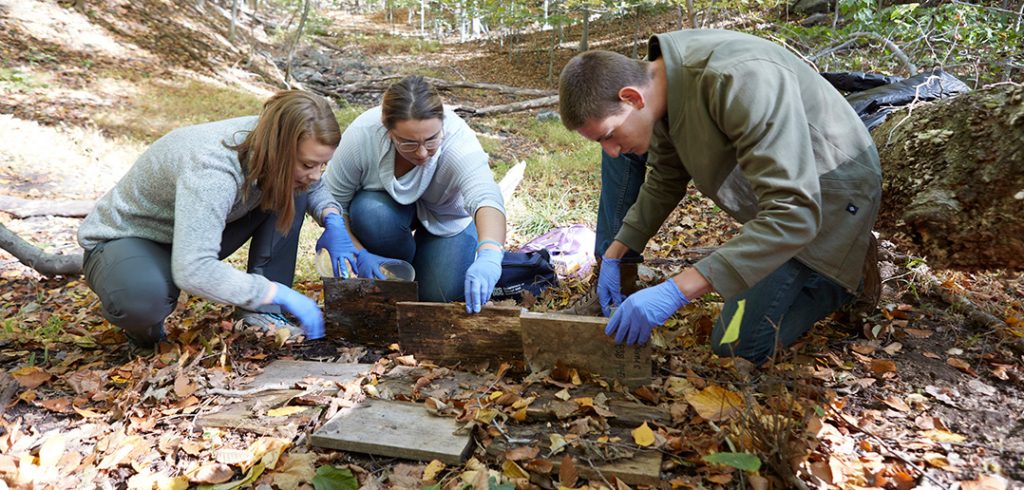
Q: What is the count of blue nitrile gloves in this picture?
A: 6